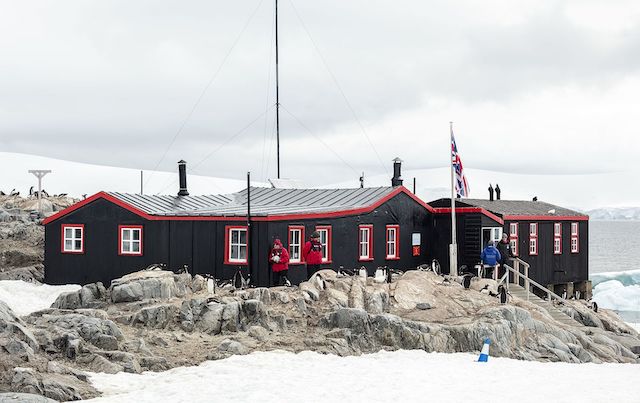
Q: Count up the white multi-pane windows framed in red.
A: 11